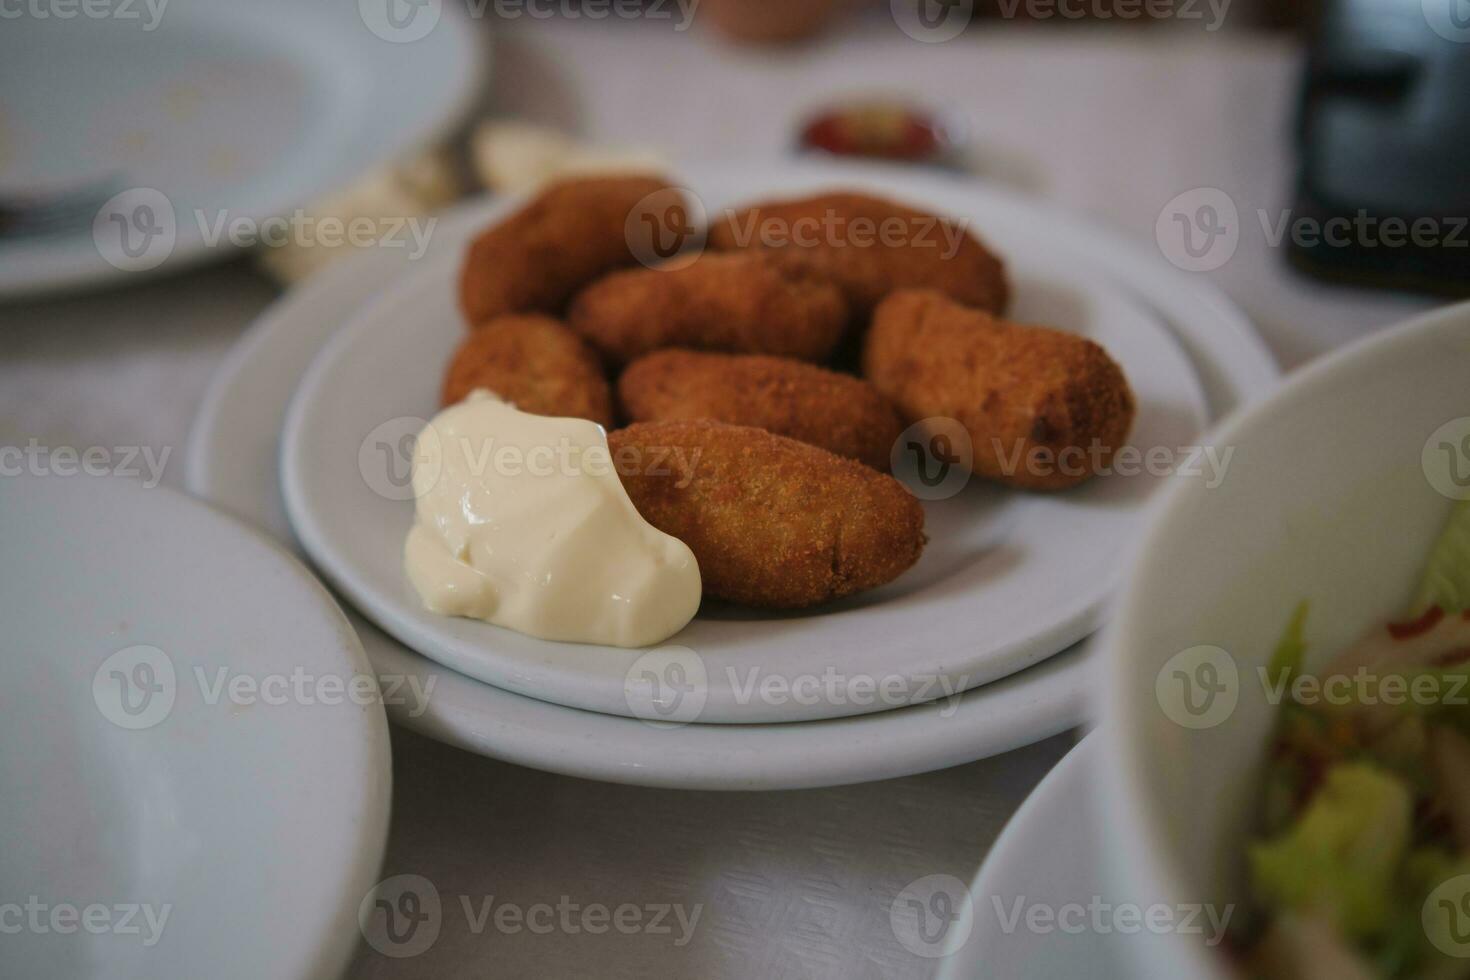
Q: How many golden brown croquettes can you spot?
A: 7